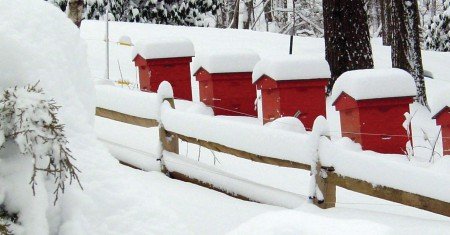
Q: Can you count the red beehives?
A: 5